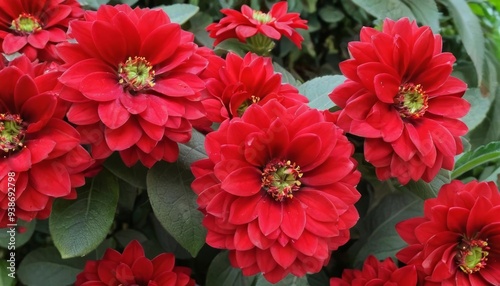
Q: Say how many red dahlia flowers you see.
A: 10